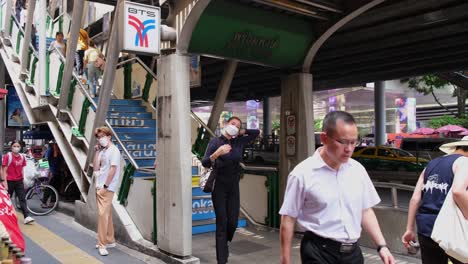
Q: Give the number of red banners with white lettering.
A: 1